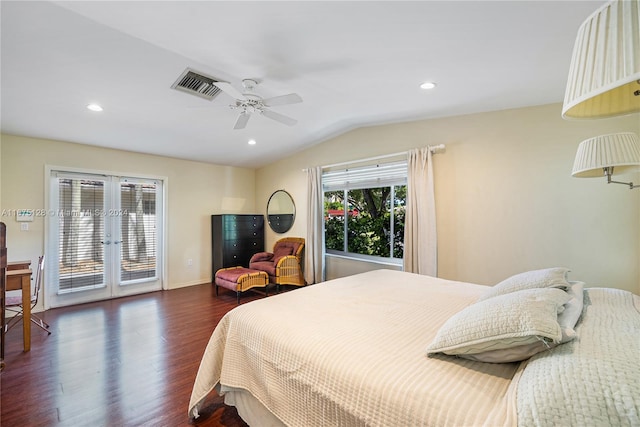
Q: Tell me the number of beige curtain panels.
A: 2